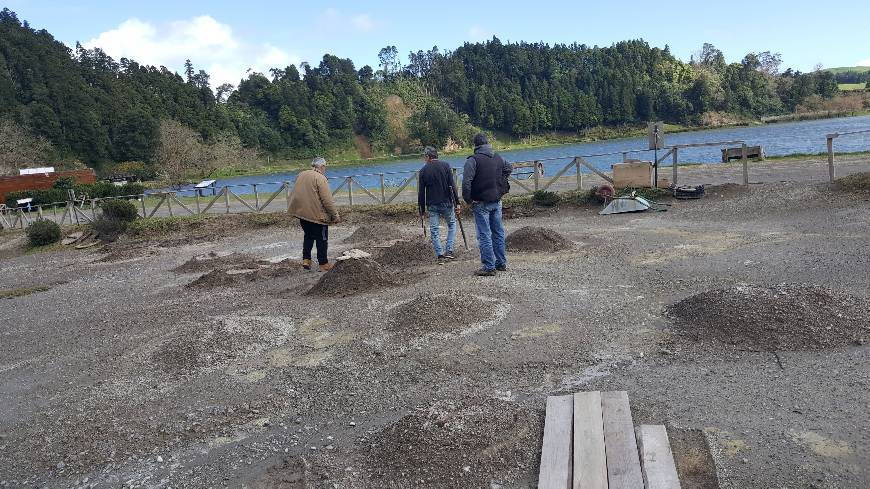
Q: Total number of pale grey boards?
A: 4